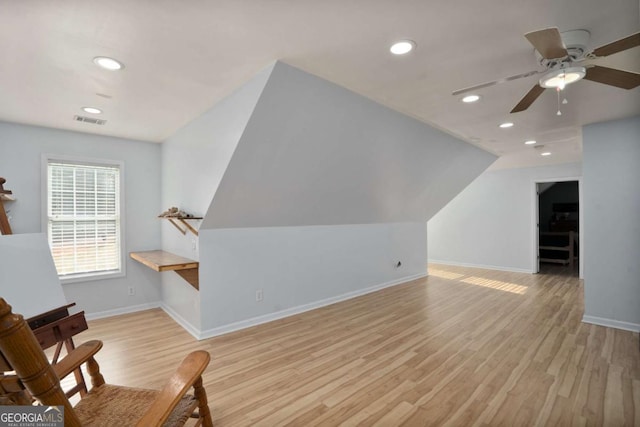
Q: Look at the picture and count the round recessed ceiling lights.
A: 7